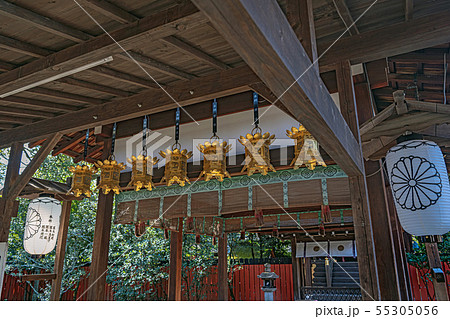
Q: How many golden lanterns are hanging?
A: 7